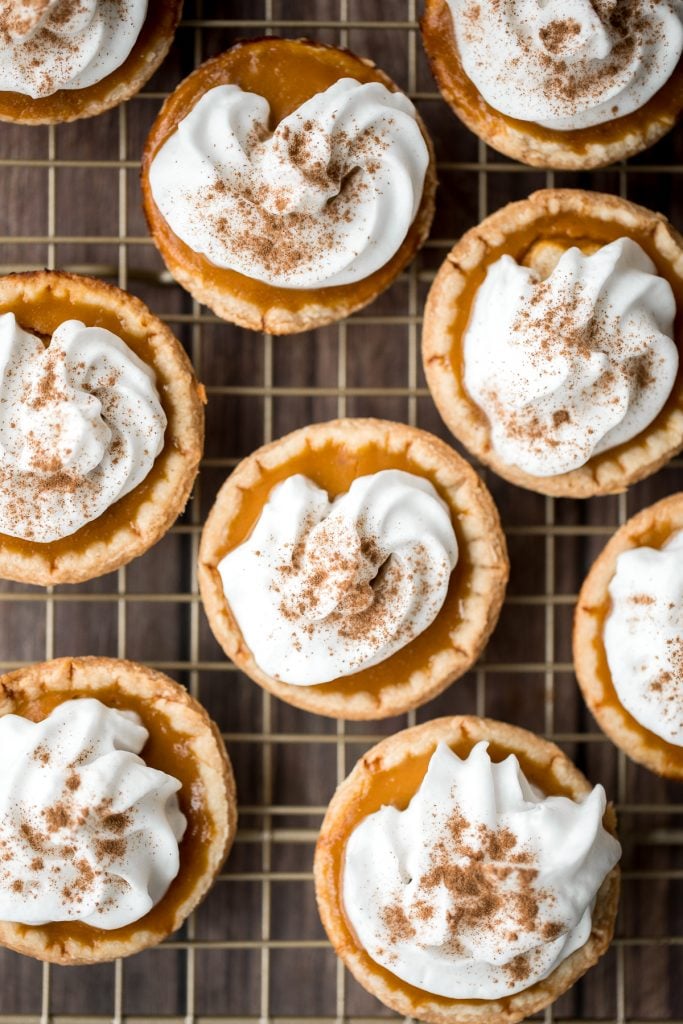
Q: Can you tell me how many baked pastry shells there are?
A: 9